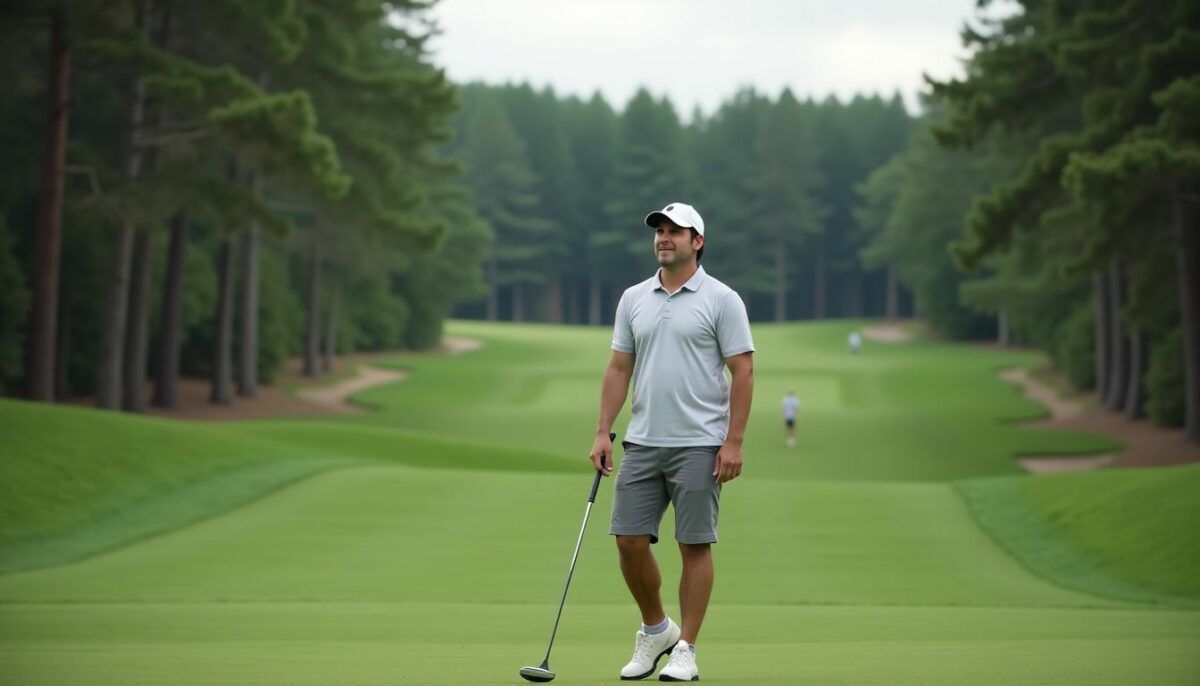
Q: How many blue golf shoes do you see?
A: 0